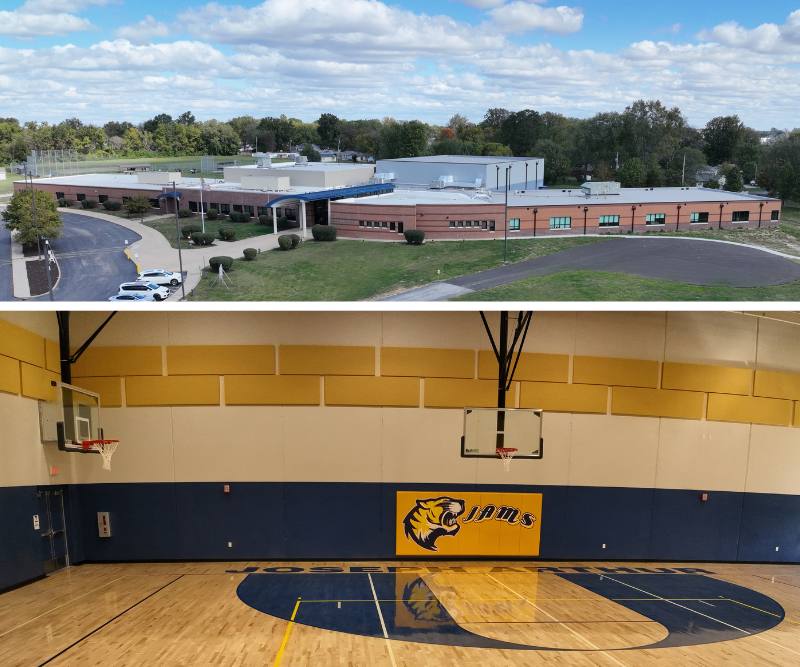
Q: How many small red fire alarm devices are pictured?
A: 2